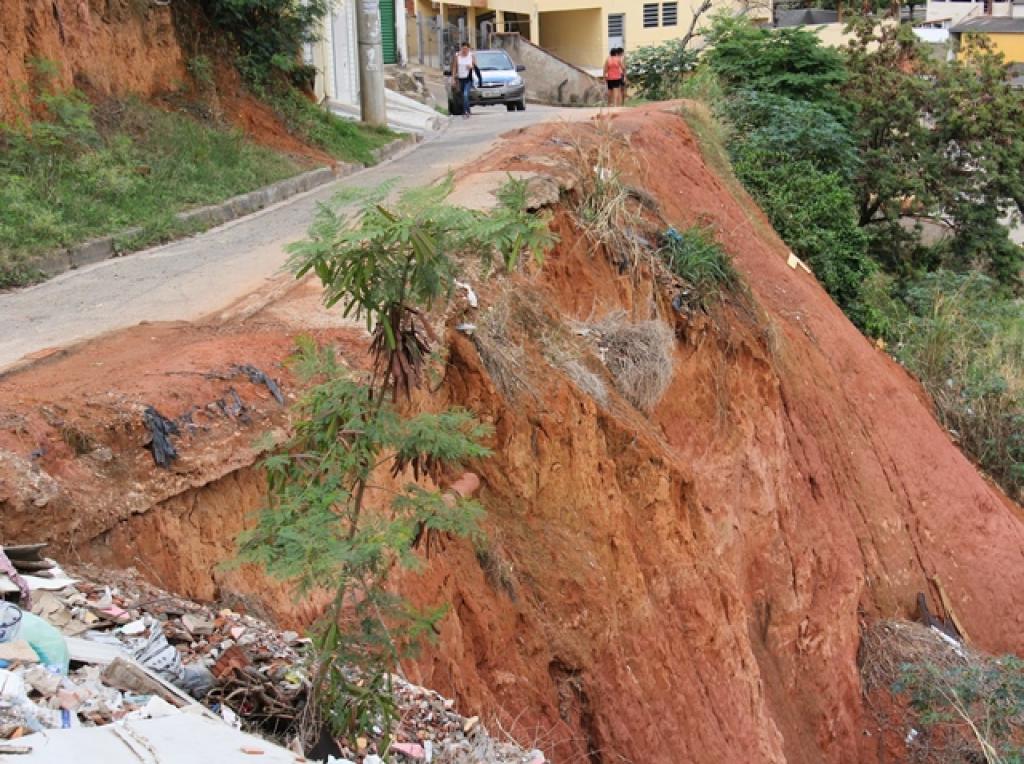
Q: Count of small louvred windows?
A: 2